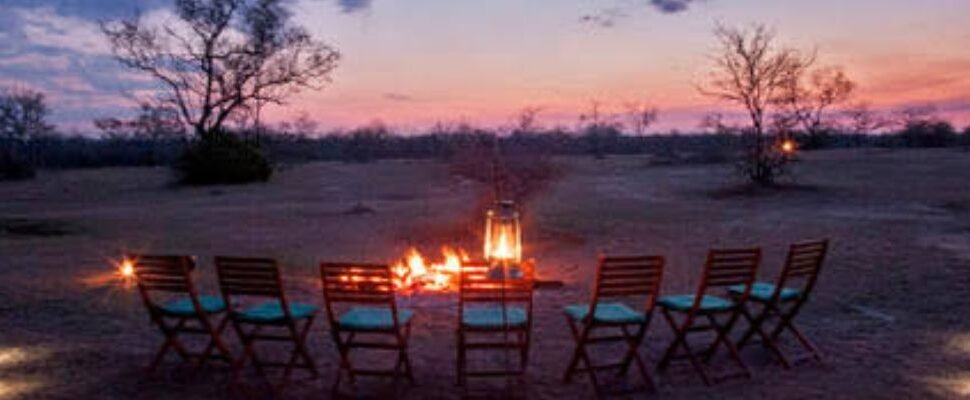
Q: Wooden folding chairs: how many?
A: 7